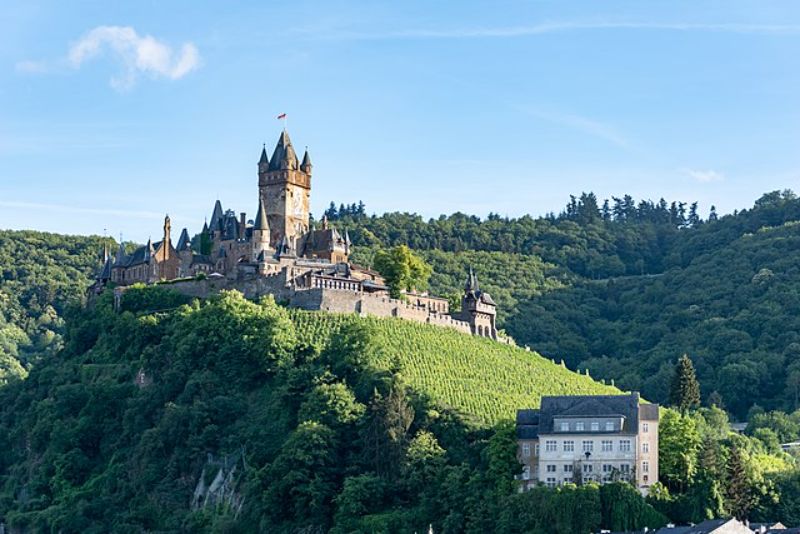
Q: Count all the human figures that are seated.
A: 0